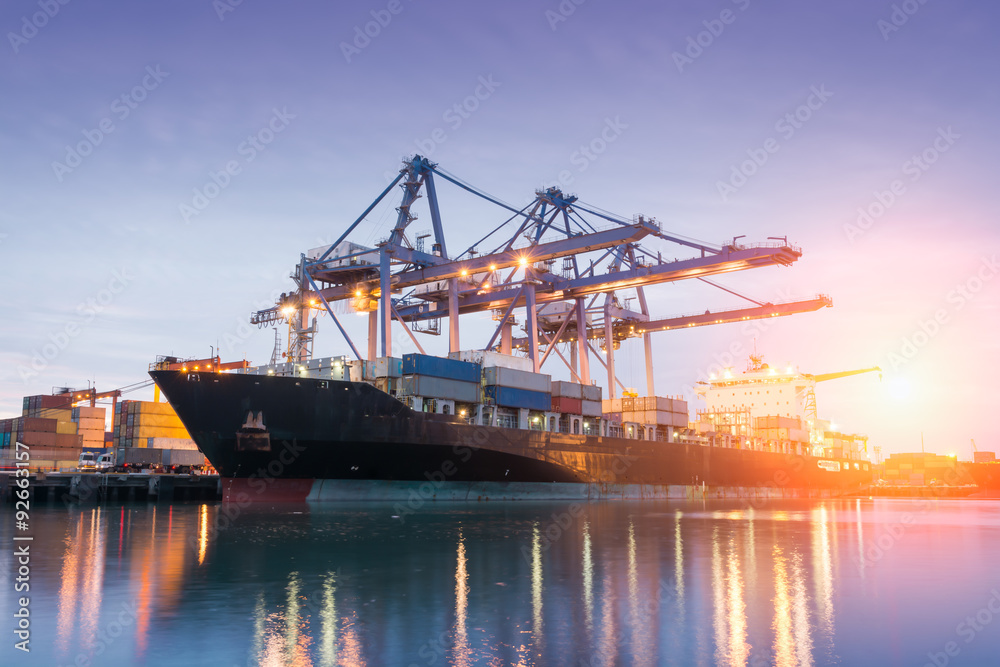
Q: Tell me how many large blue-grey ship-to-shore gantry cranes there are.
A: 3